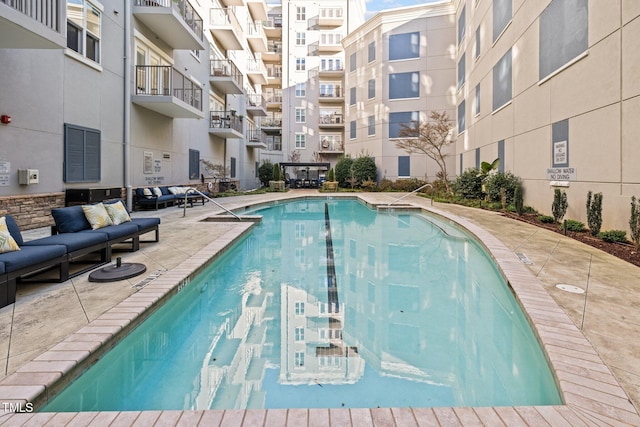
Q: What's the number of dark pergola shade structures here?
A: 1